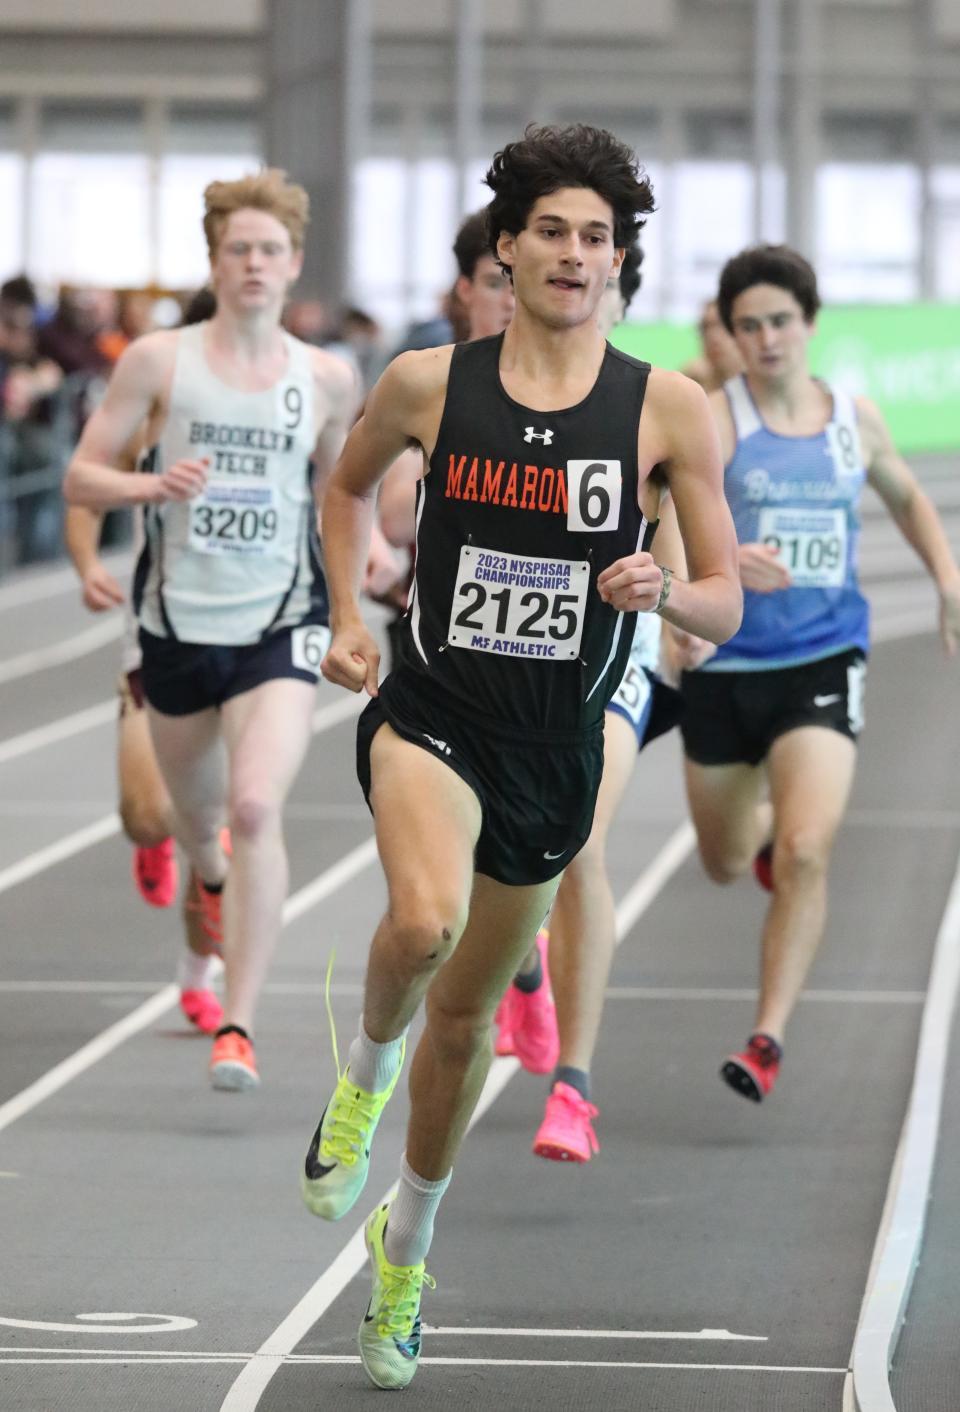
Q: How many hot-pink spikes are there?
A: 5